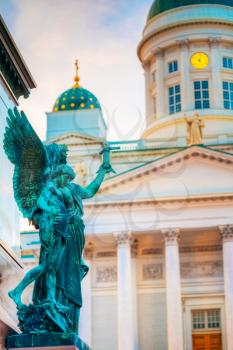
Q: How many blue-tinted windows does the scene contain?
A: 5